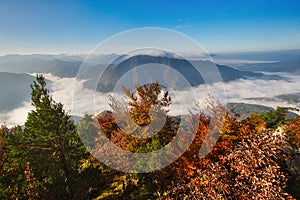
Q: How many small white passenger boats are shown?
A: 0